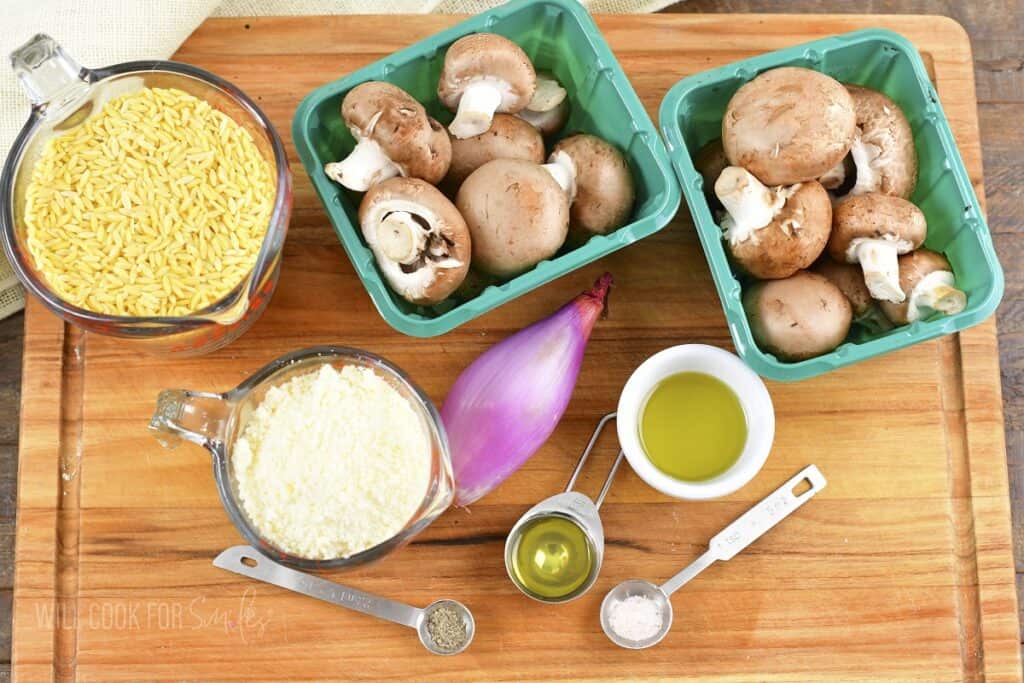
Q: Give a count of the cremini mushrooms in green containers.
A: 15